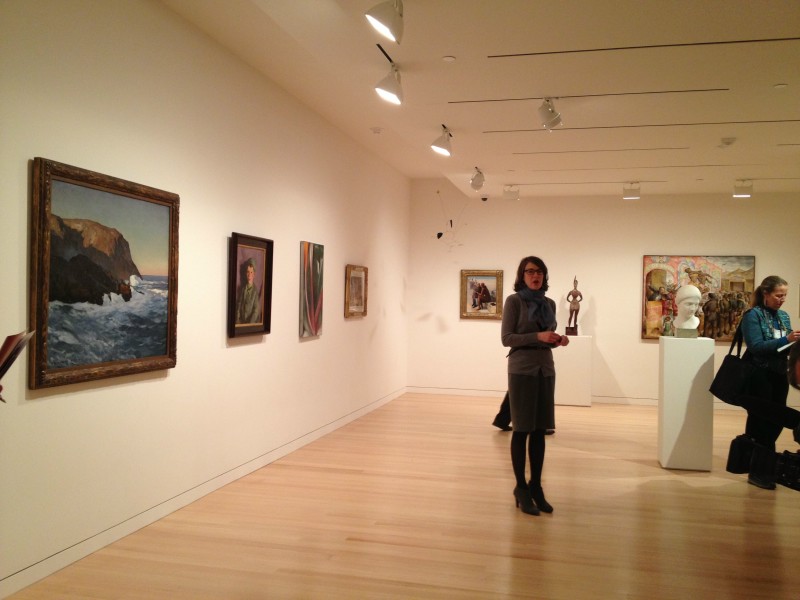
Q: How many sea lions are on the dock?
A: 0